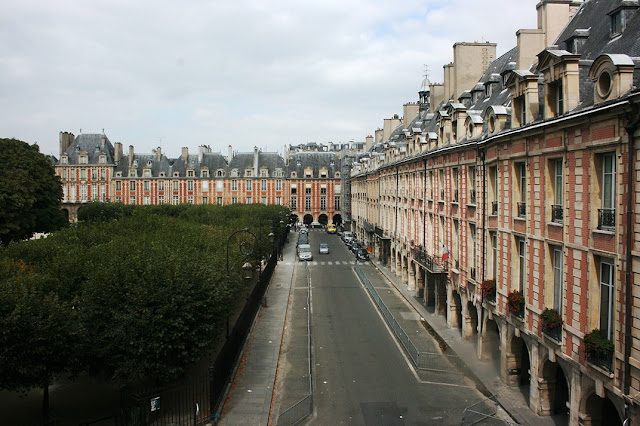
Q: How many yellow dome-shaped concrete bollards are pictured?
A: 0